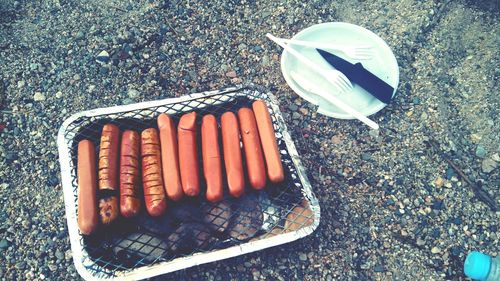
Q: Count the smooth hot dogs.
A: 7